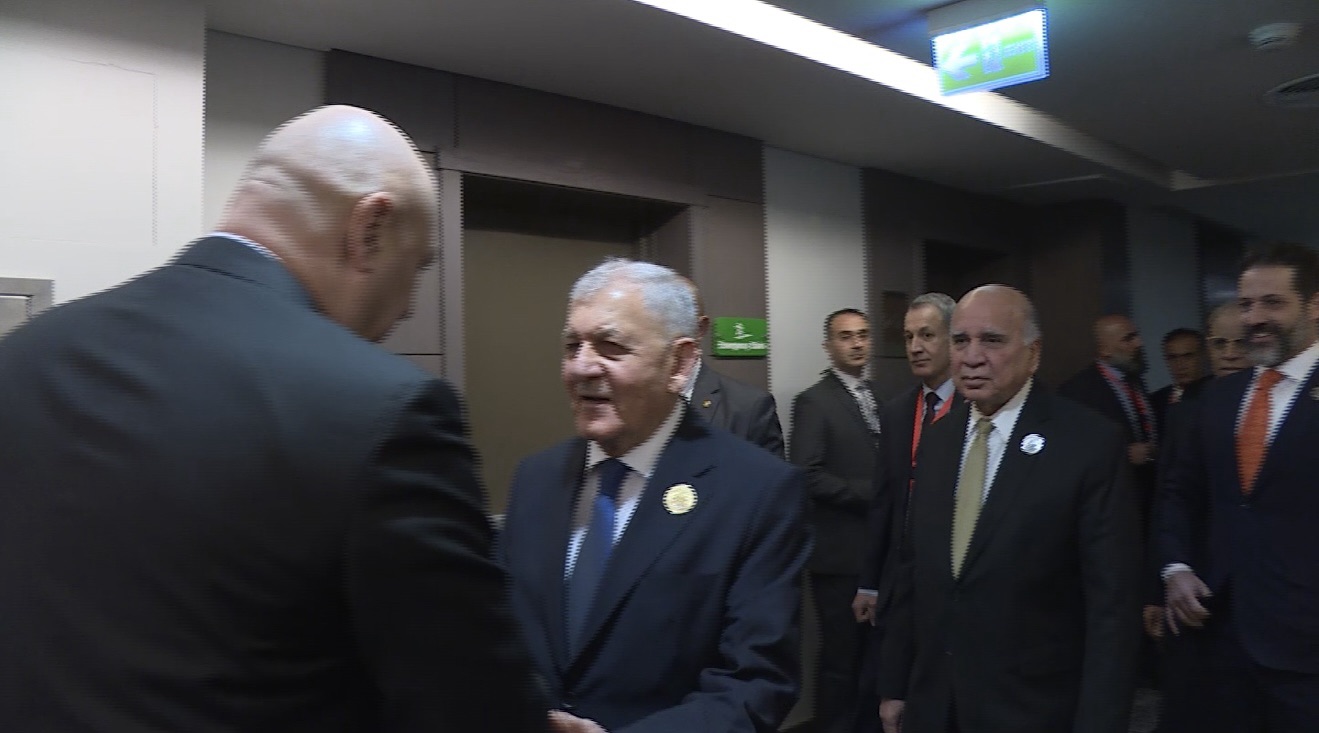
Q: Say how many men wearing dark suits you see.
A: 10